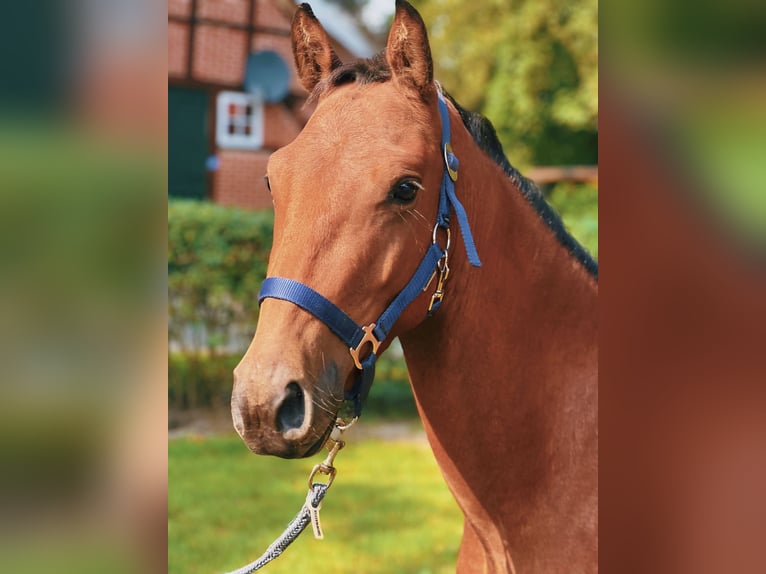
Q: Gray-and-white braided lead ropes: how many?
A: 1